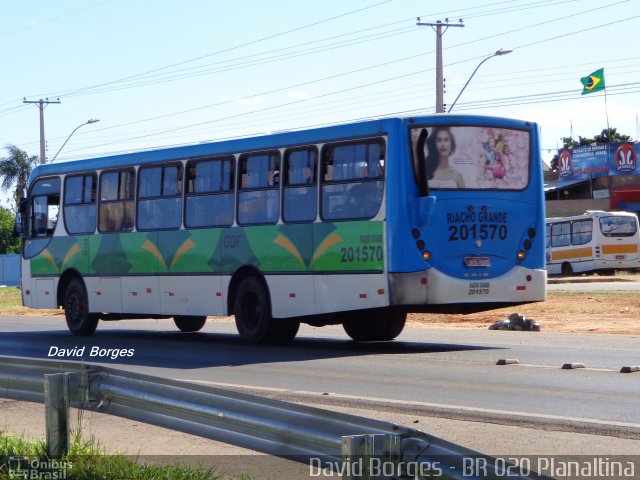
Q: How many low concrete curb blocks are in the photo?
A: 3